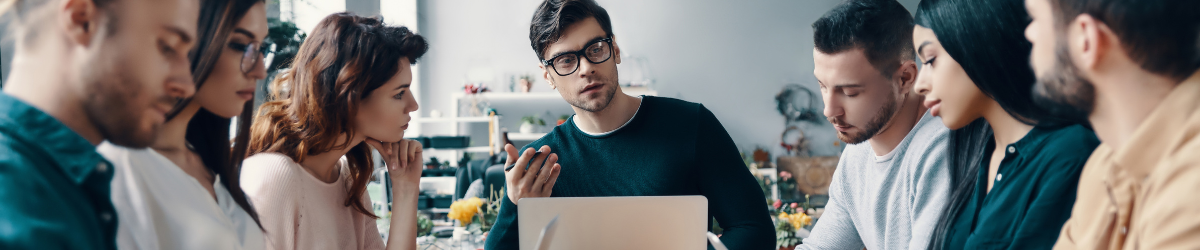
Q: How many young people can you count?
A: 7